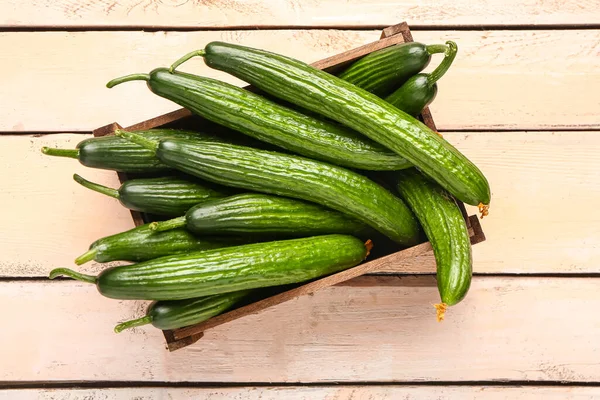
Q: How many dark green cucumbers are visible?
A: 12